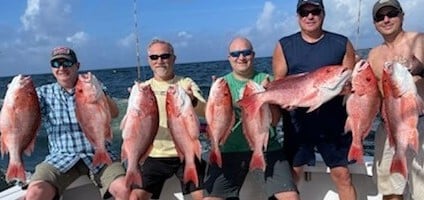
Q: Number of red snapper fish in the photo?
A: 9